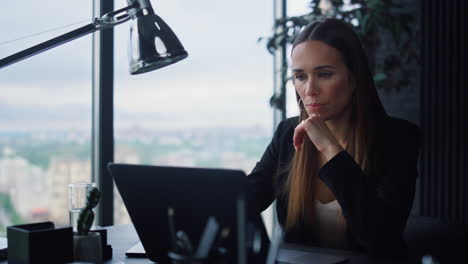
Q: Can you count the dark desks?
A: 1